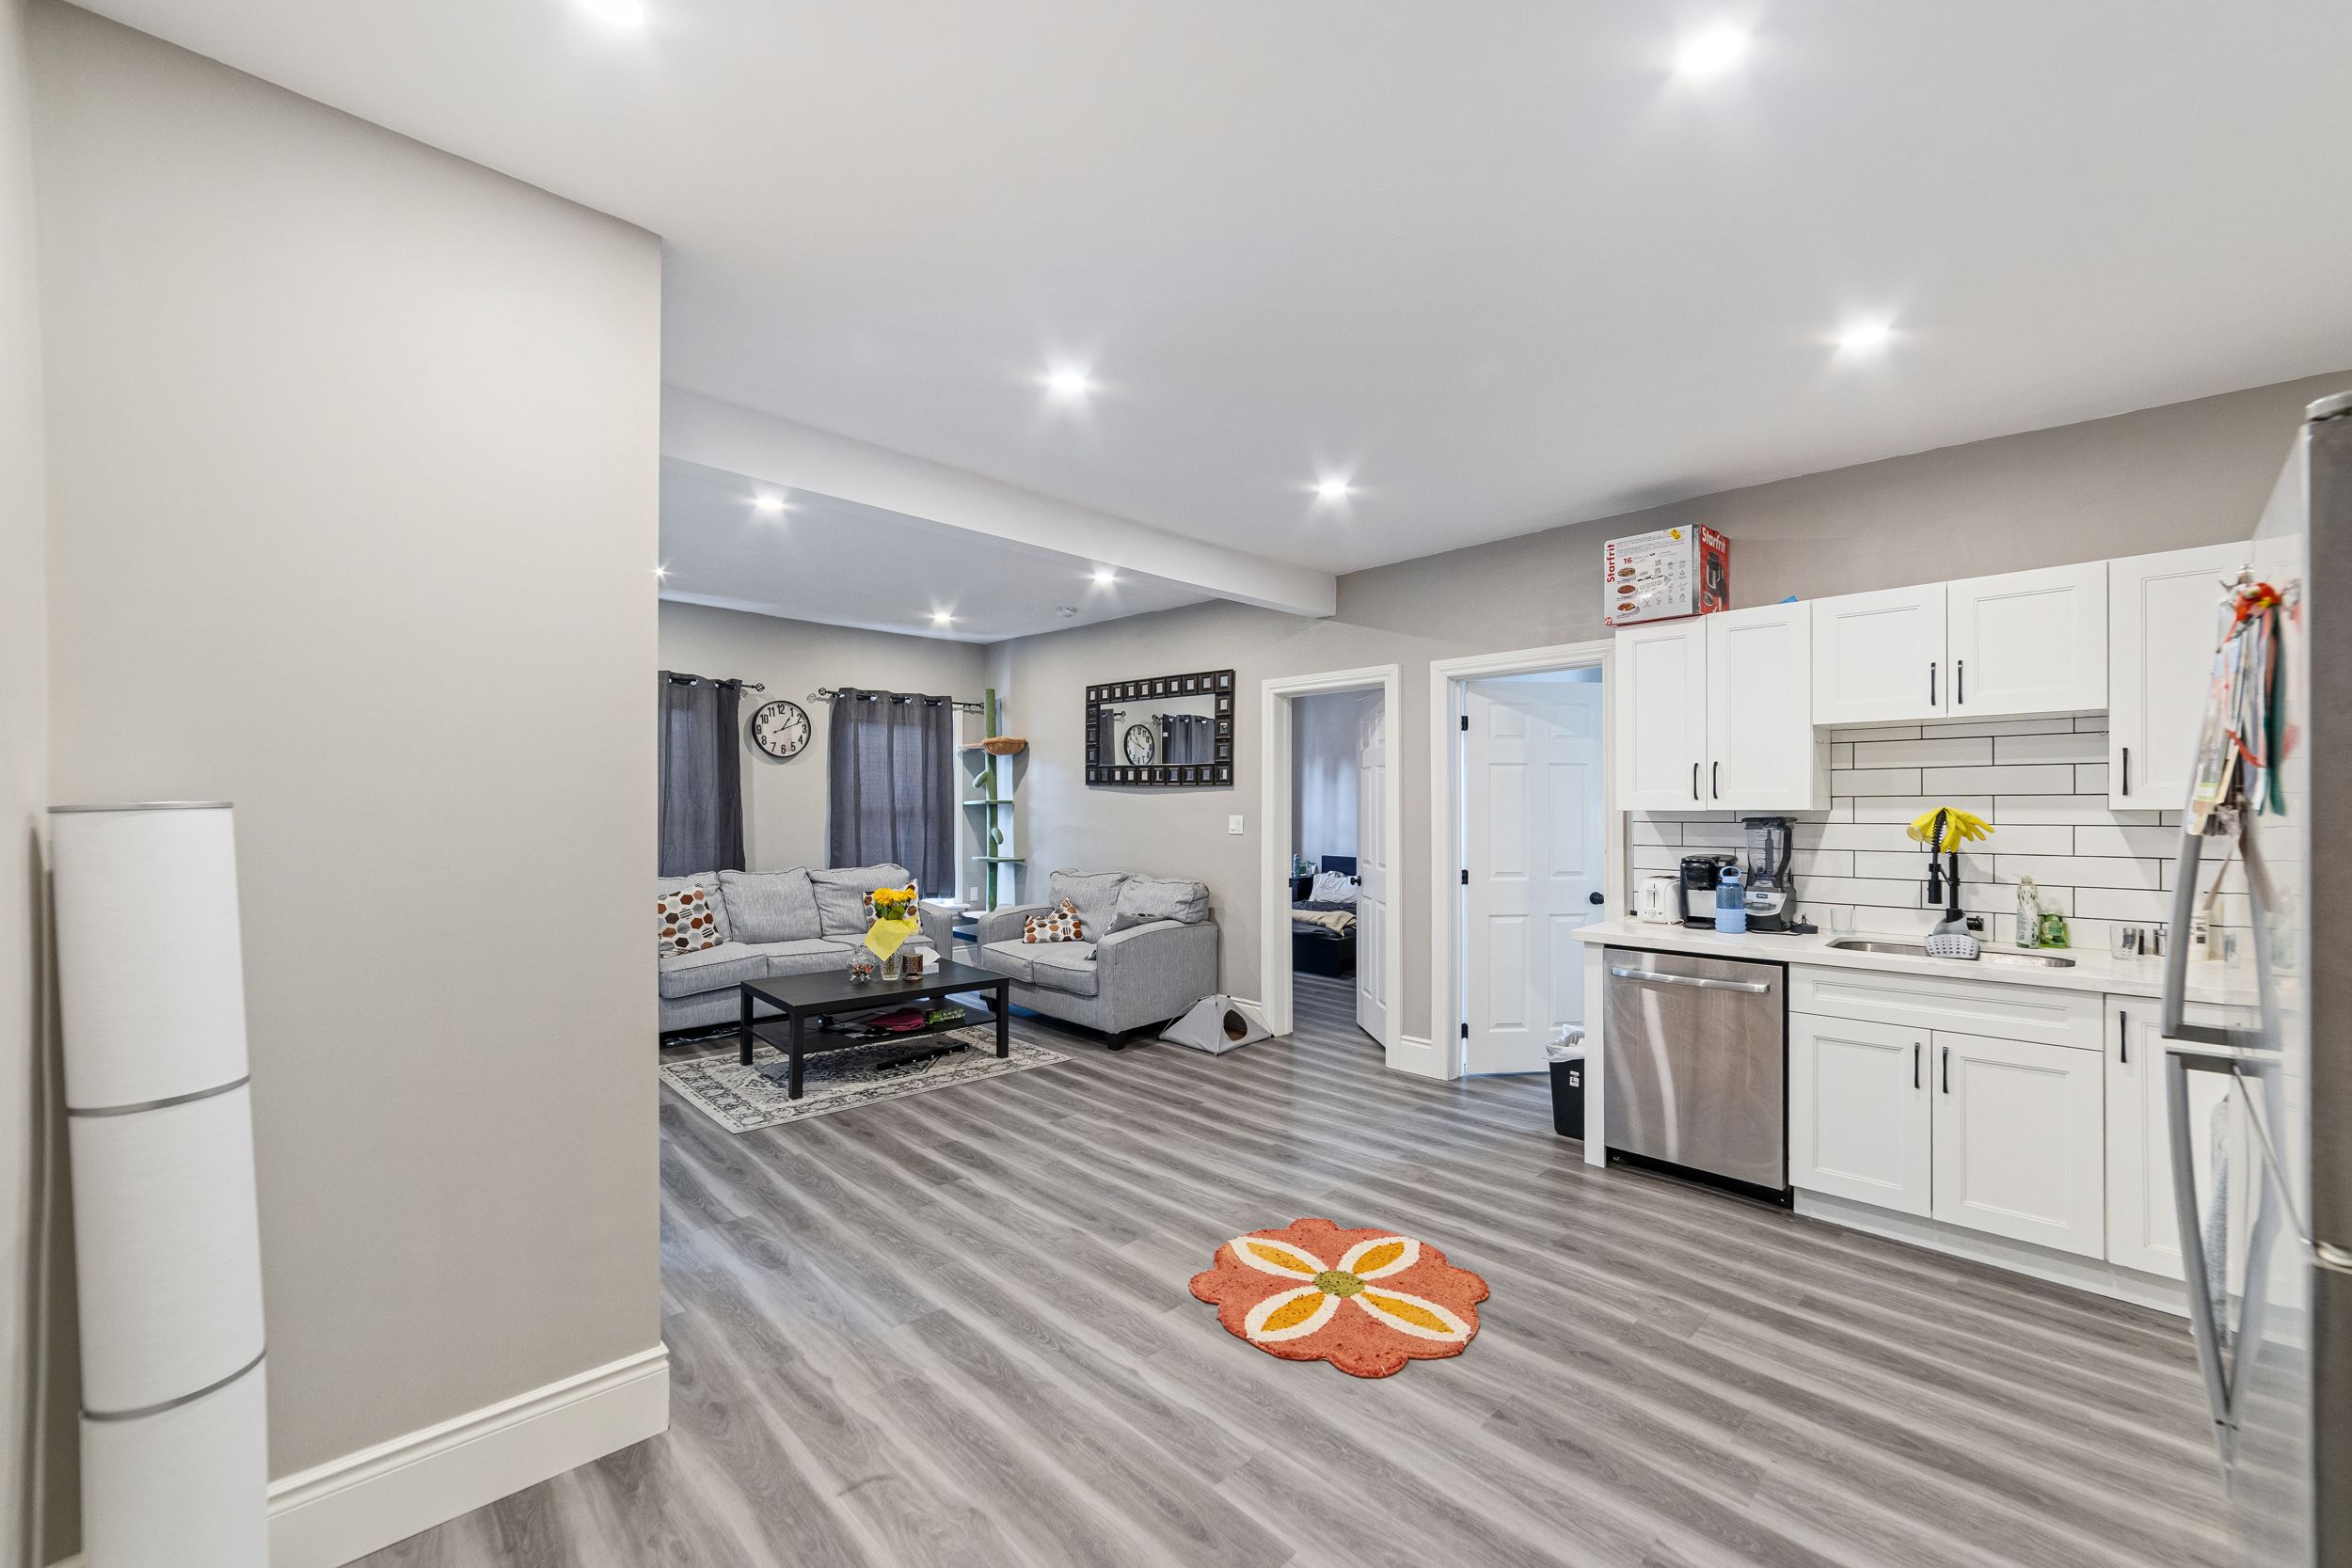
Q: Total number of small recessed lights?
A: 9